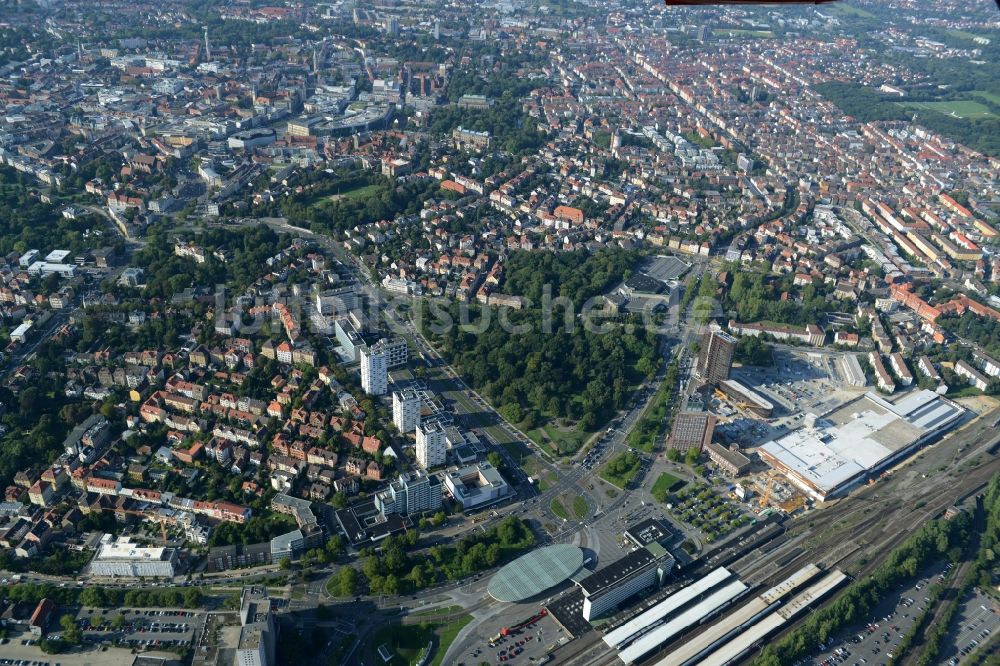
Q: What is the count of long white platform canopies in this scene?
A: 4